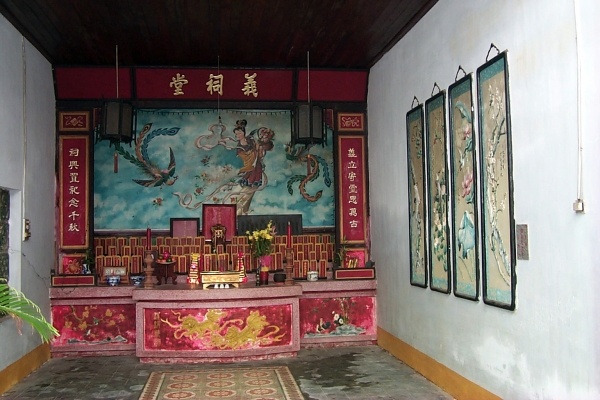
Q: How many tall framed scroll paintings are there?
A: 4